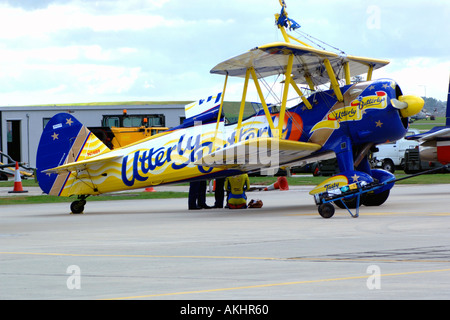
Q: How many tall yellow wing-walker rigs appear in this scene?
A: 1